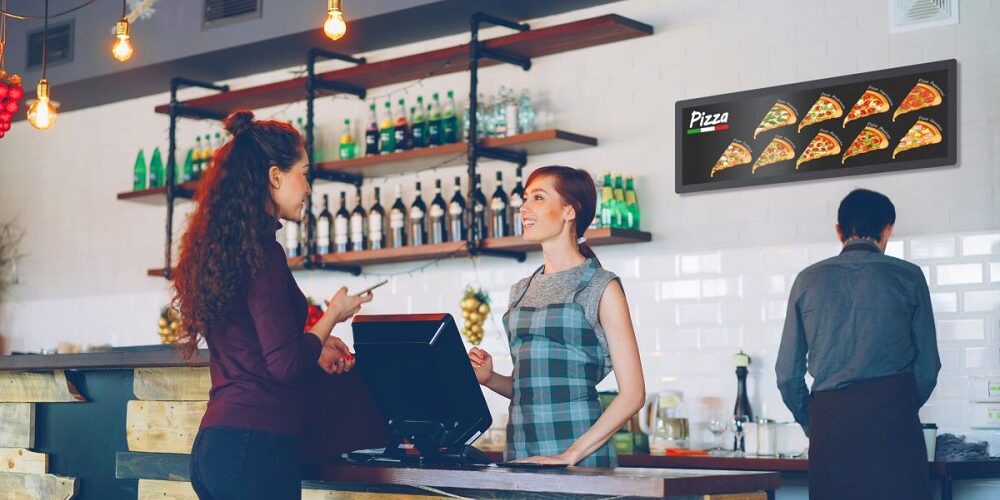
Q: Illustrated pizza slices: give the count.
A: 9